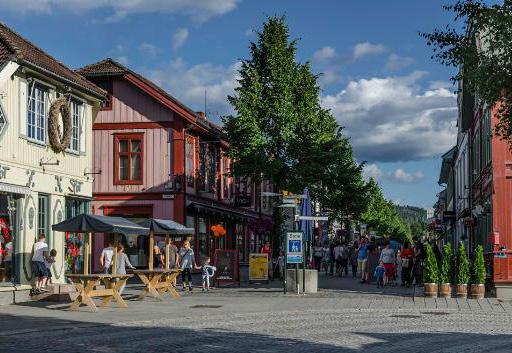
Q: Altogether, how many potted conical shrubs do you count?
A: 4